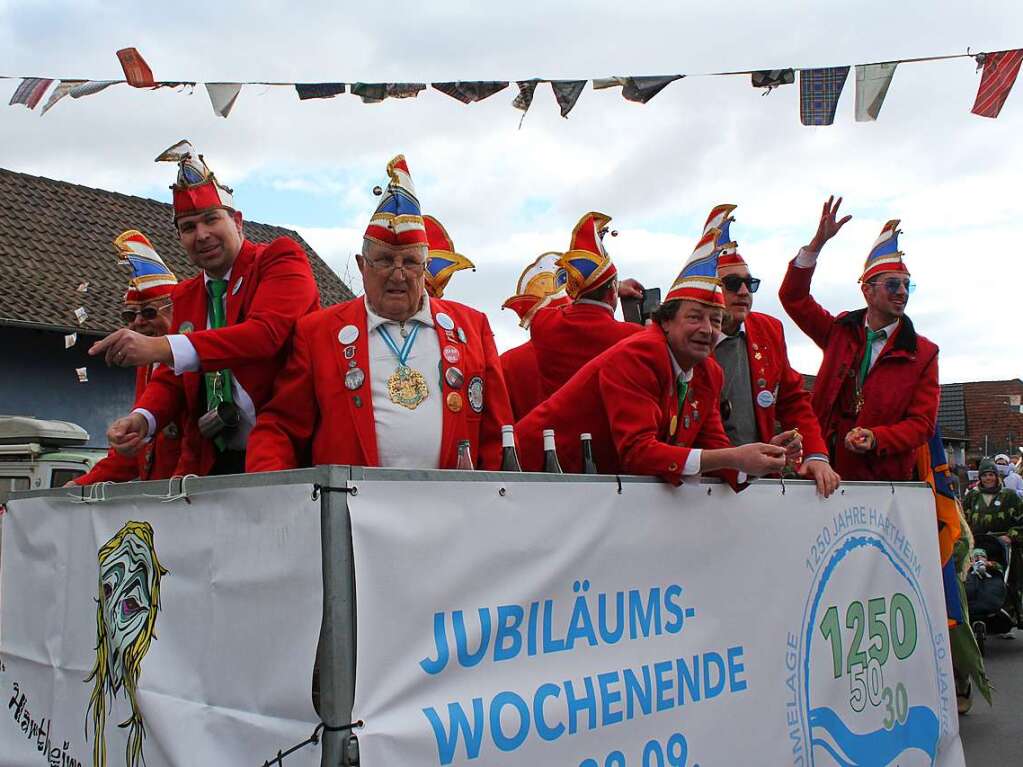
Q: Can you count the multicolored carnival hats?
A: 9